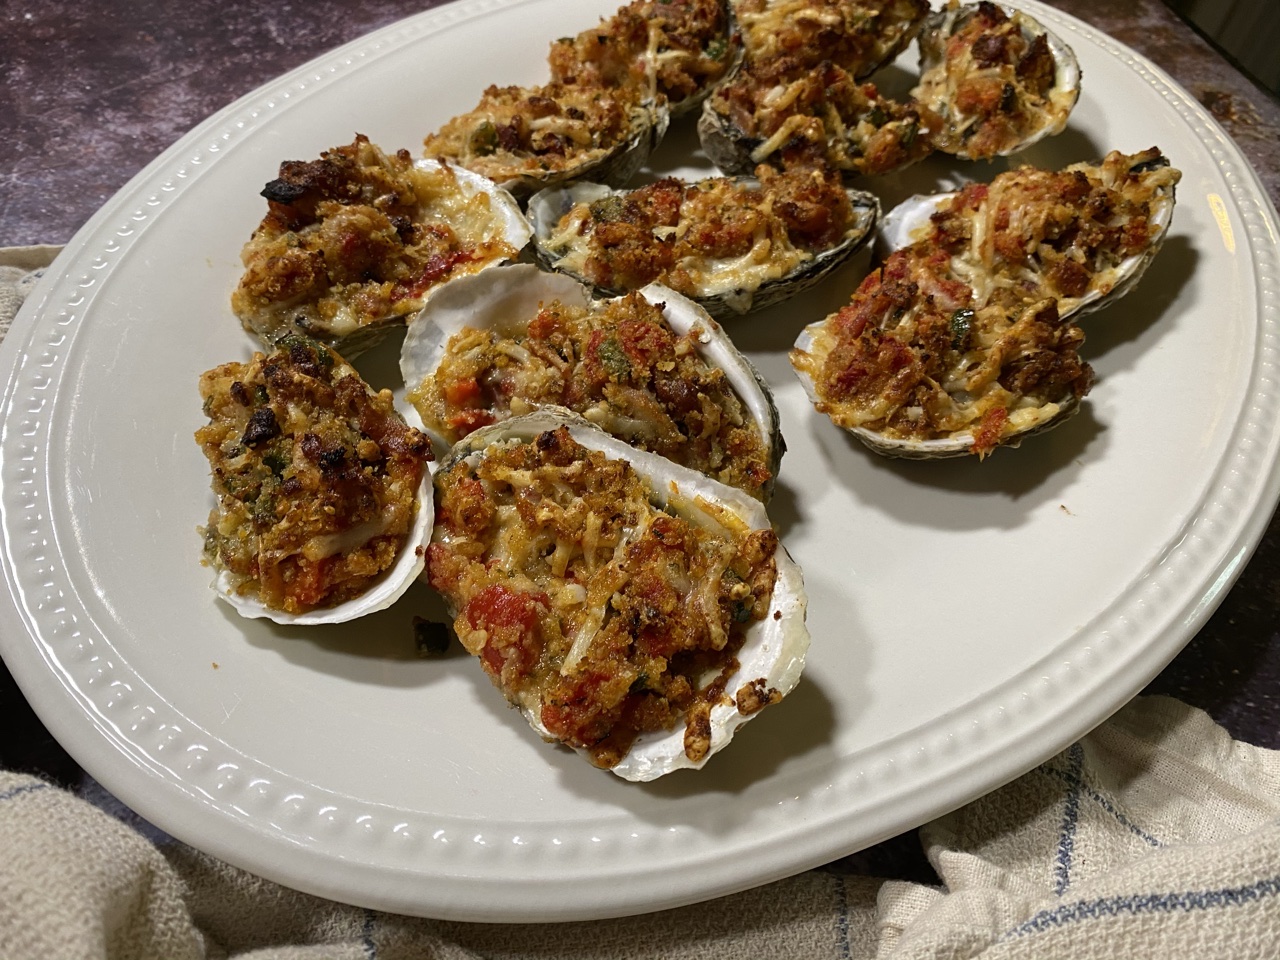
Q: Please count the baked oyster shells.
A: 12